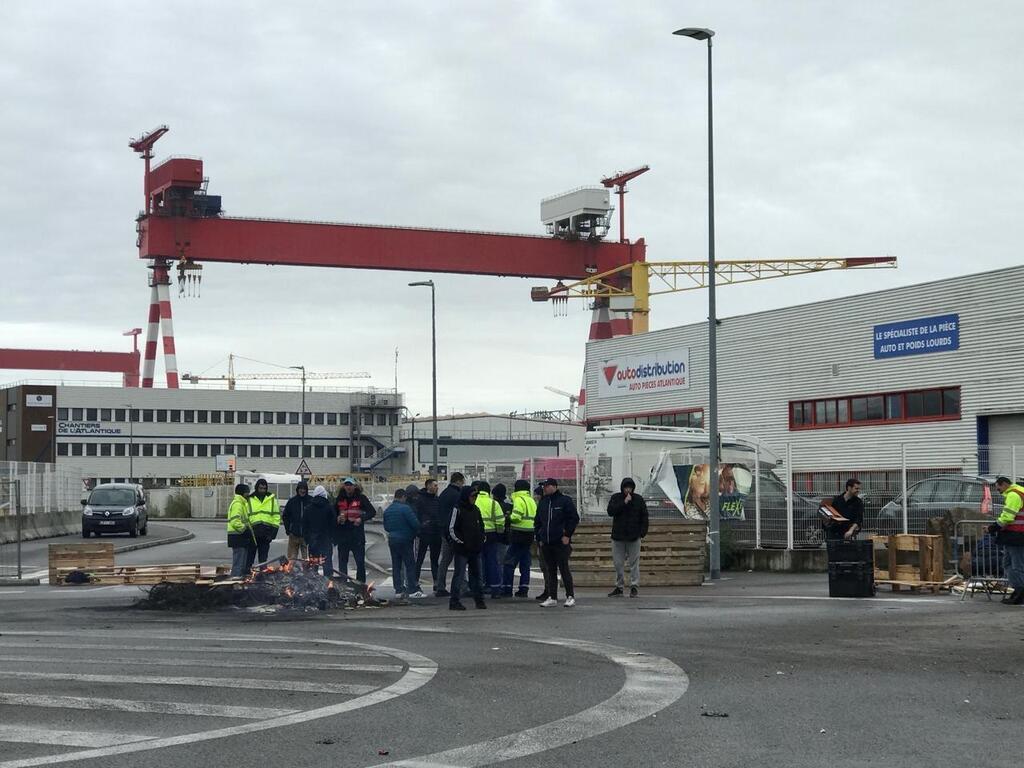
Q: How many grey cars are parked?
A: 2